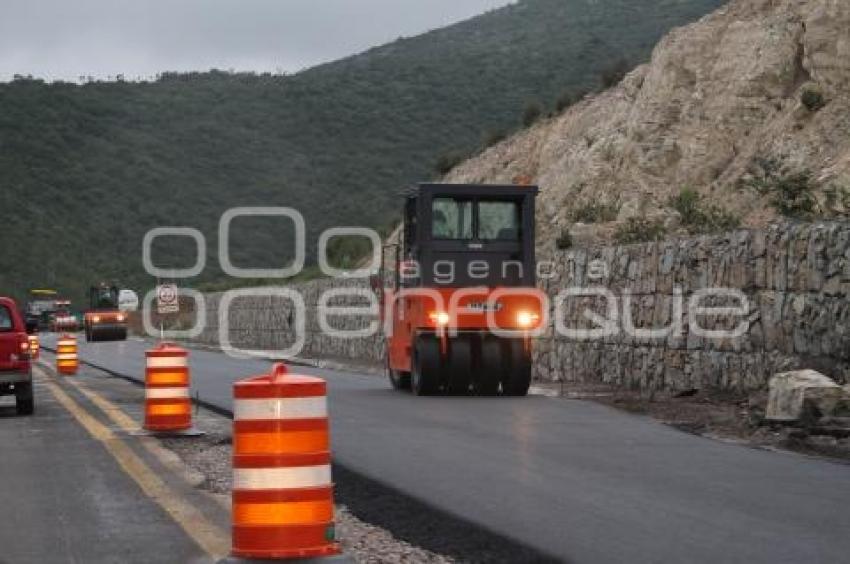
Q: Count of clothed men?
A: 0